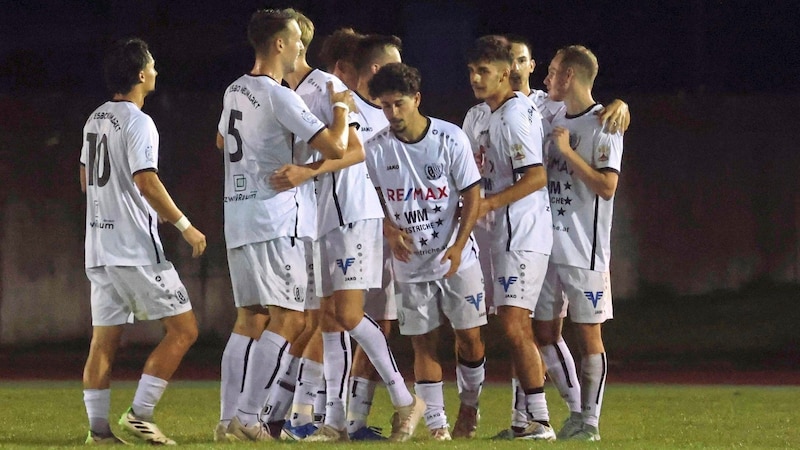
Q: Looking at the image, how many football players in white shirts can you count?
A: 9